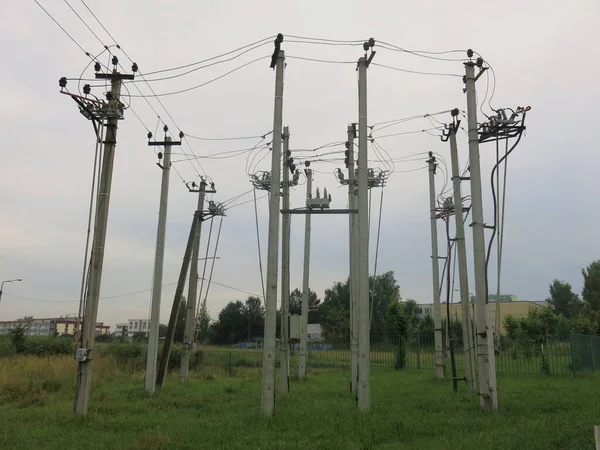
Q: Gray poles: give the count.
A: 11